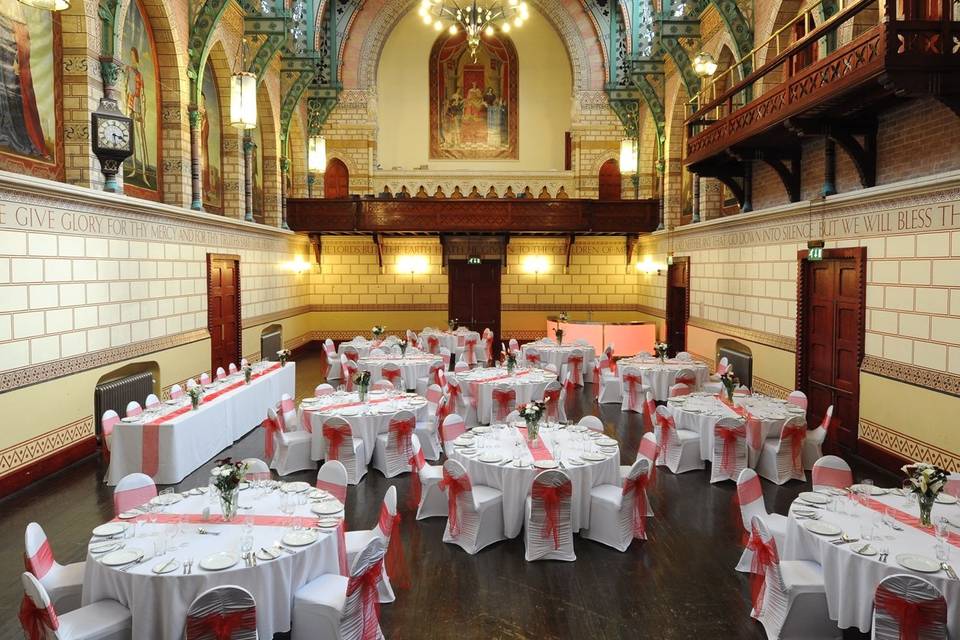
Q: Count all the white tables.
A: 12